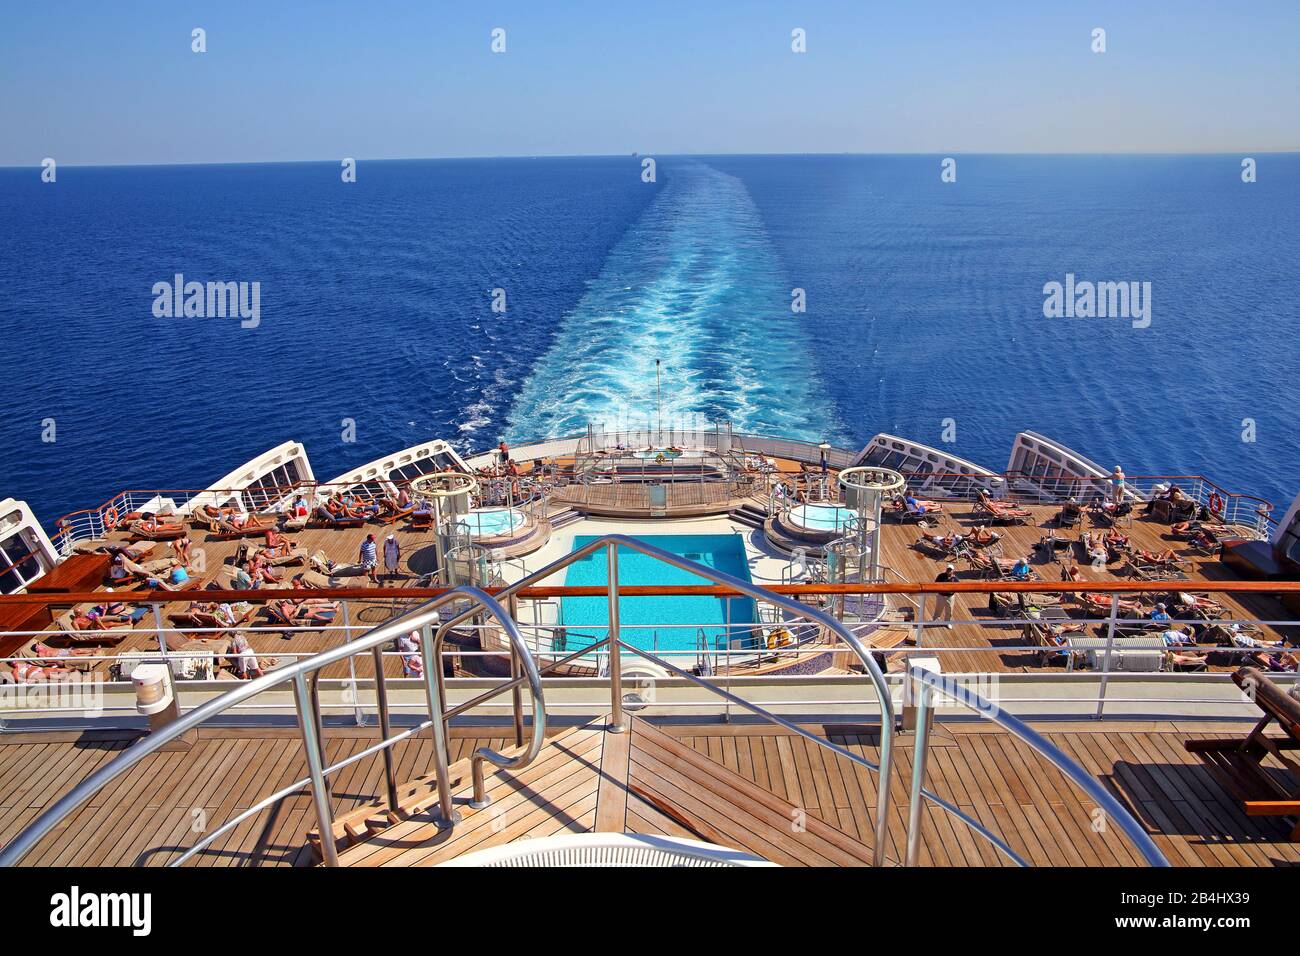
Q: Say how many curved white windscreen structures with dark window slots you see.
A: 6